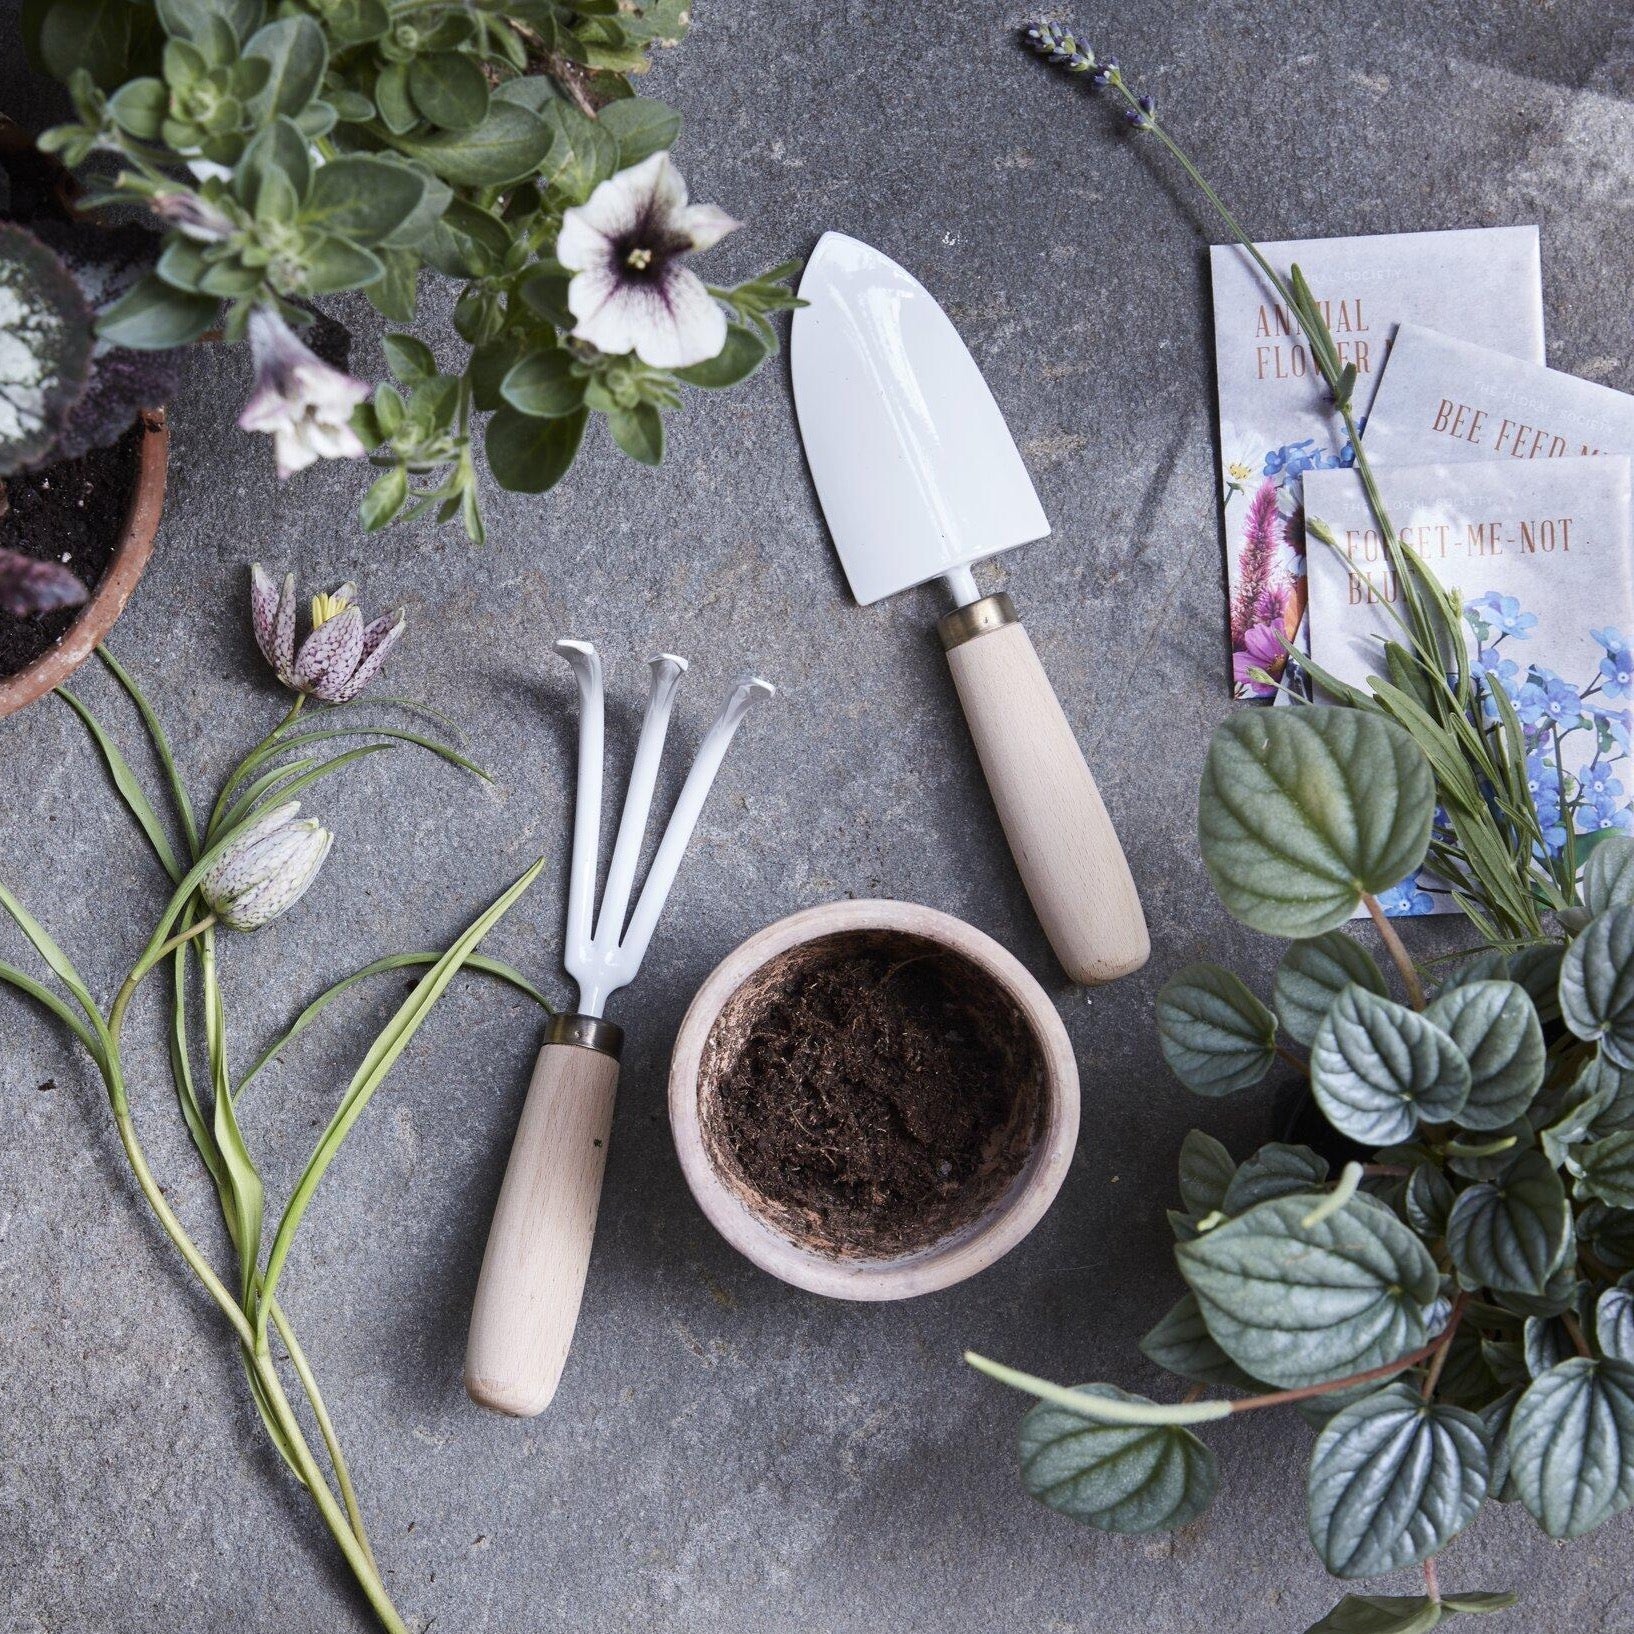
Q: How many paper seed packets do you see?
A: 3